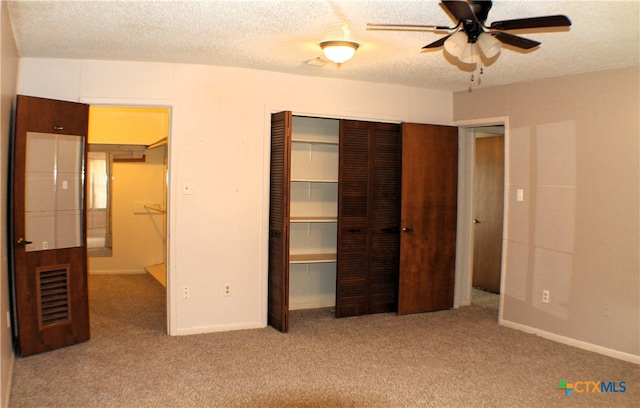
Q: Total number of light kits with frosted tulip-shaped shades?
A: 1